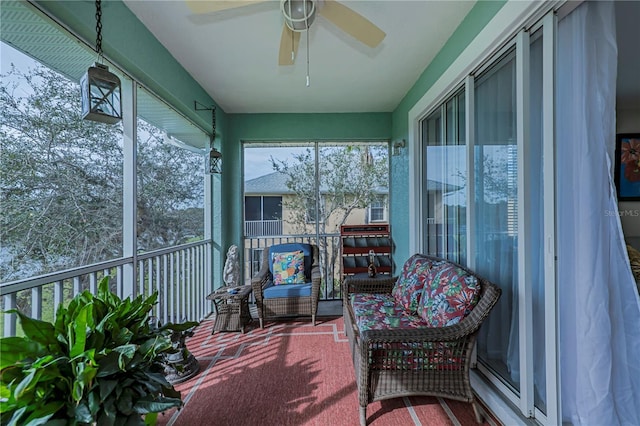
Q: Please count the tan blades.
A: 3